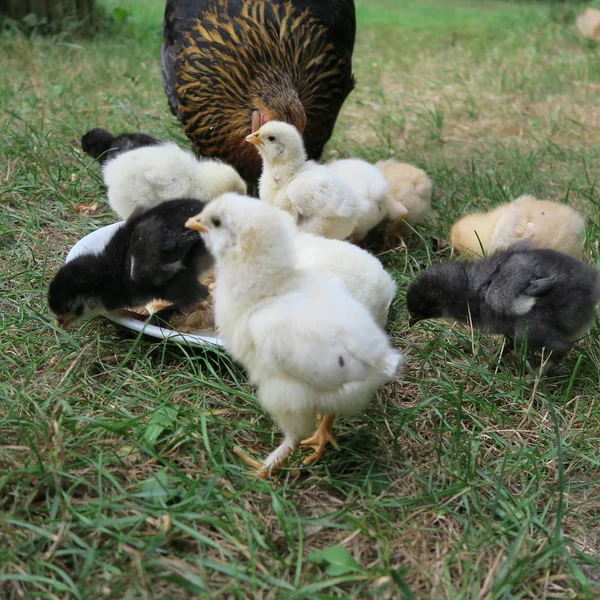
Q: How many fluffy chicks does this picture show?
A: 10